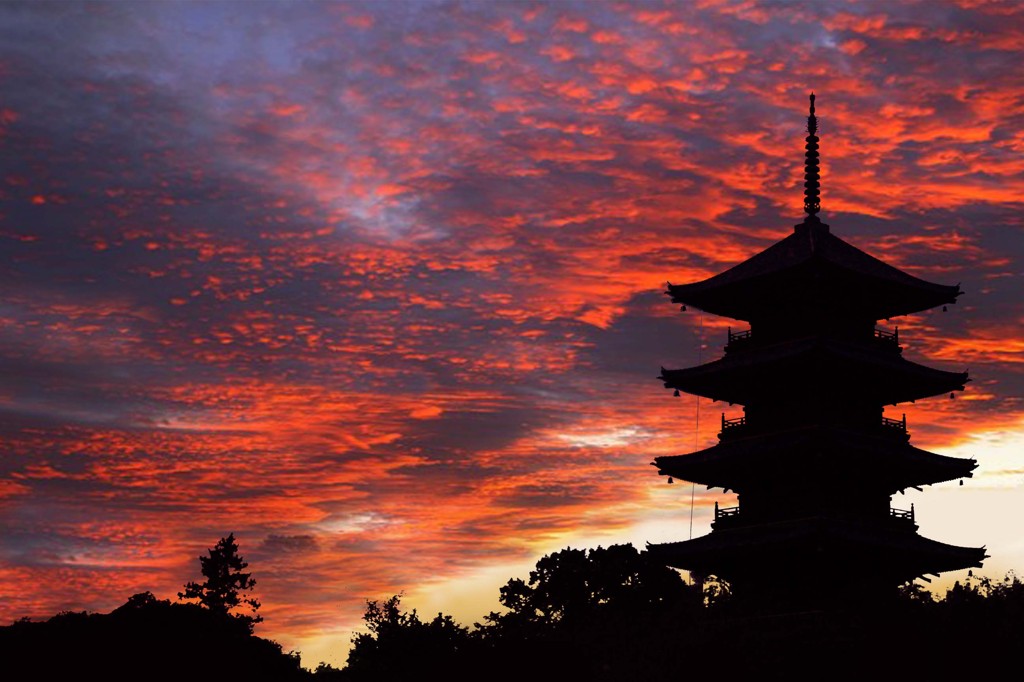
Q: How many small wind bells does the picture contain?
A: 7